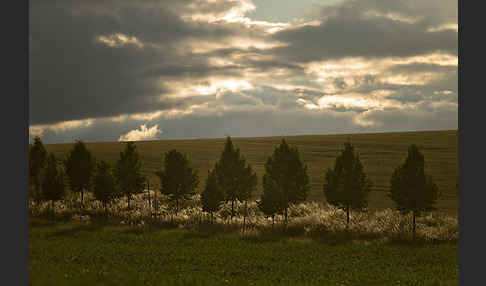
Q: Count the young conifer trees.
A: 12